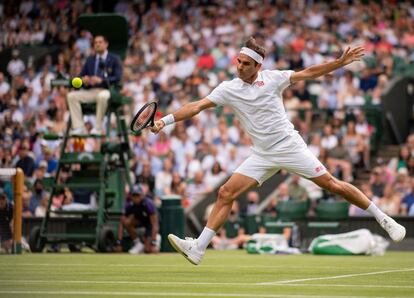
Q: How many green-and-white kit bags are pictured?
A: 2